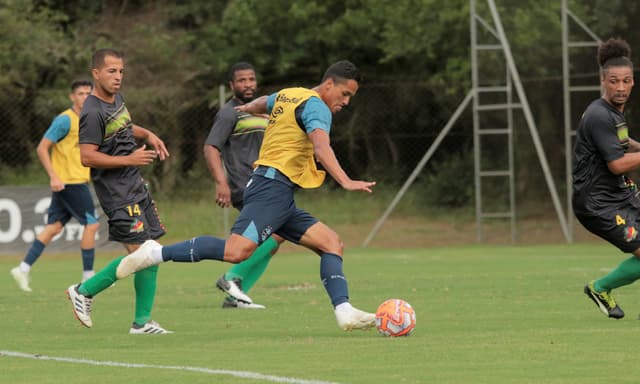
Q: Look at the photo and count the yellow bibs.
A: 2